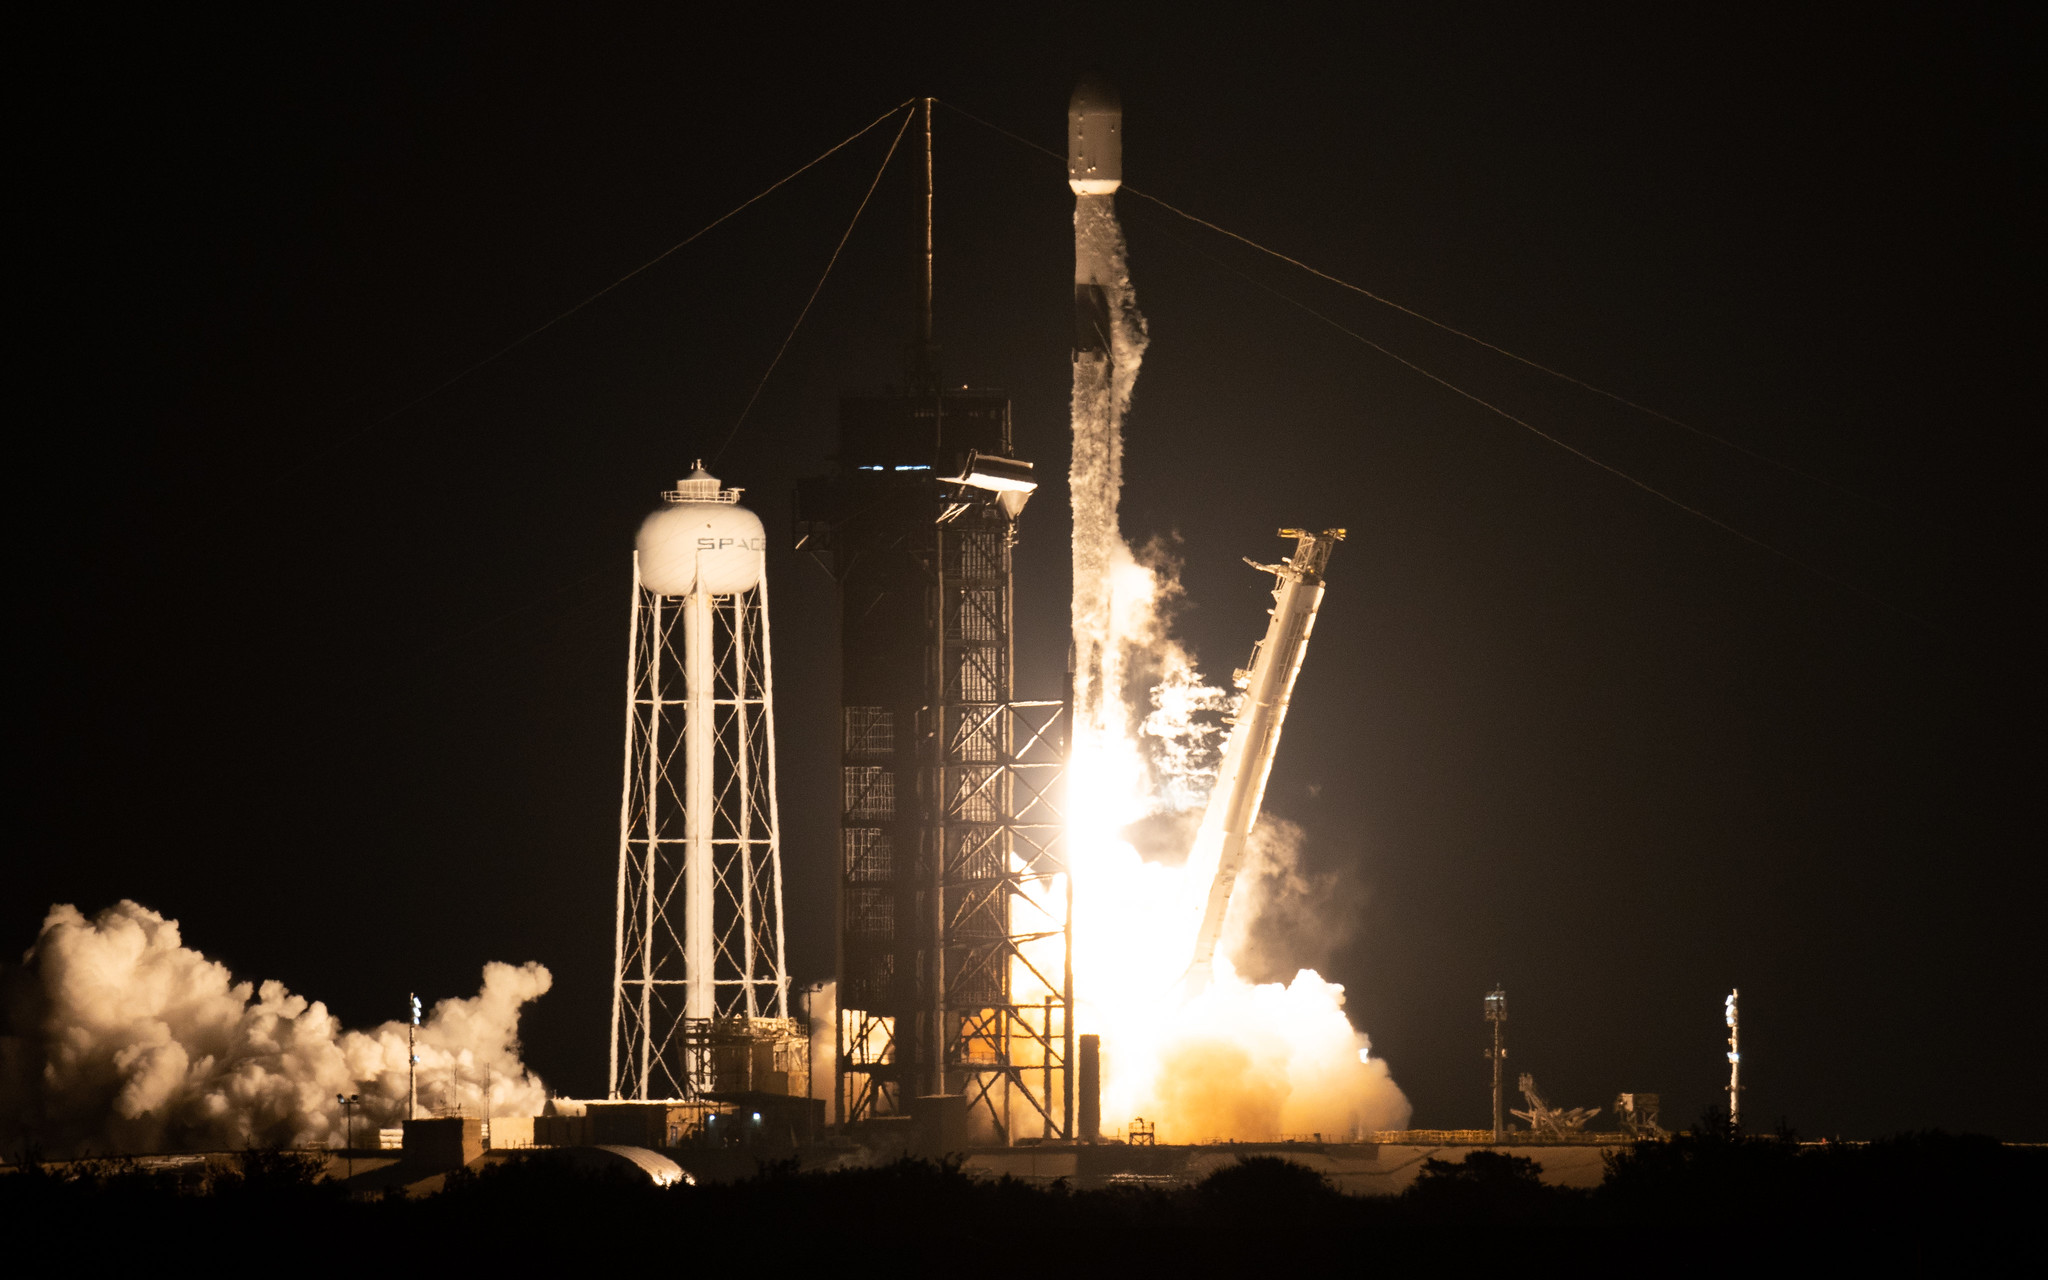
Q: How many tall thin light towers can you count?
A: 3